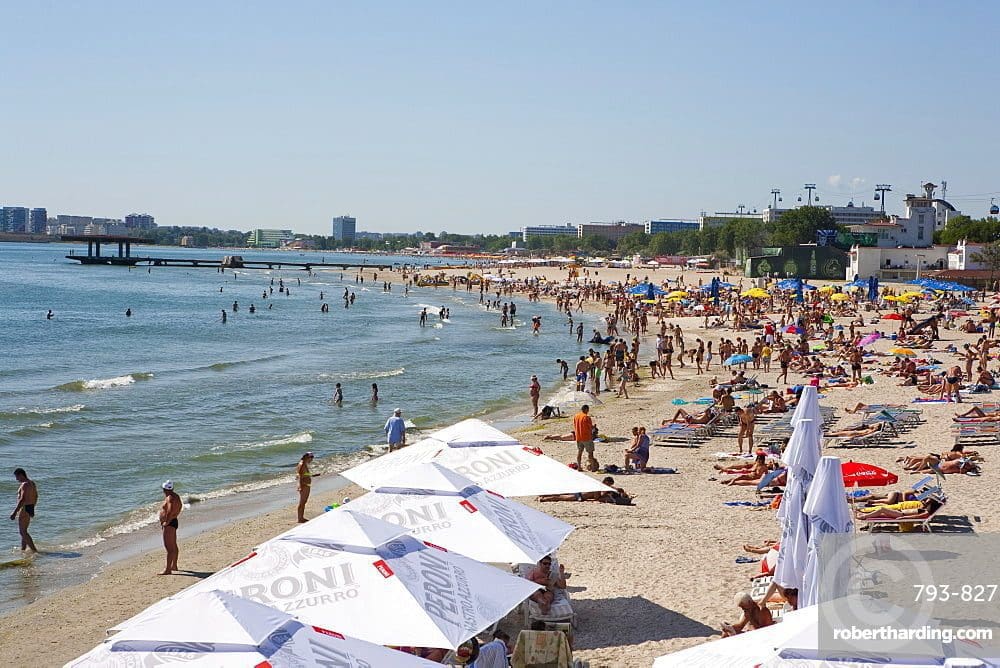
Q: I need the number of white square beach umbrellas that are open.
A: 5